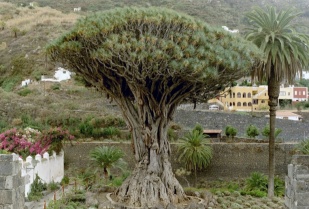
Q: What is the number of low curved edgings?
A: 1